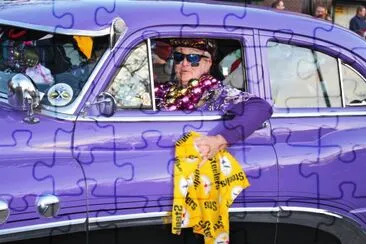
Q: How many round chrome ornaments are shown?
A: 2